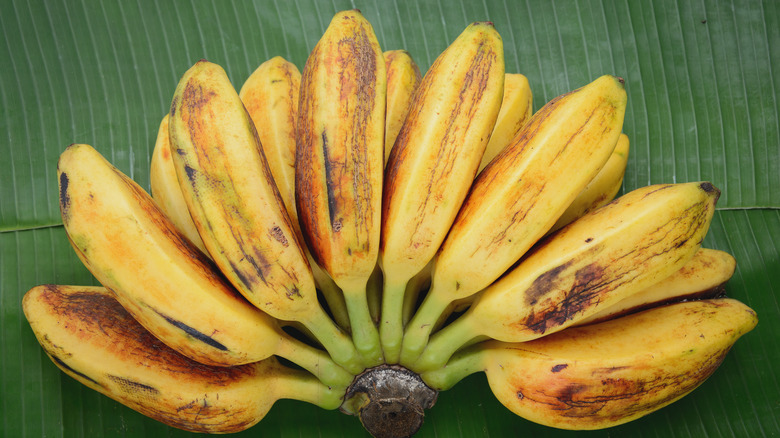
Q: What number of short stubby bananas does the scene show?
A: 14